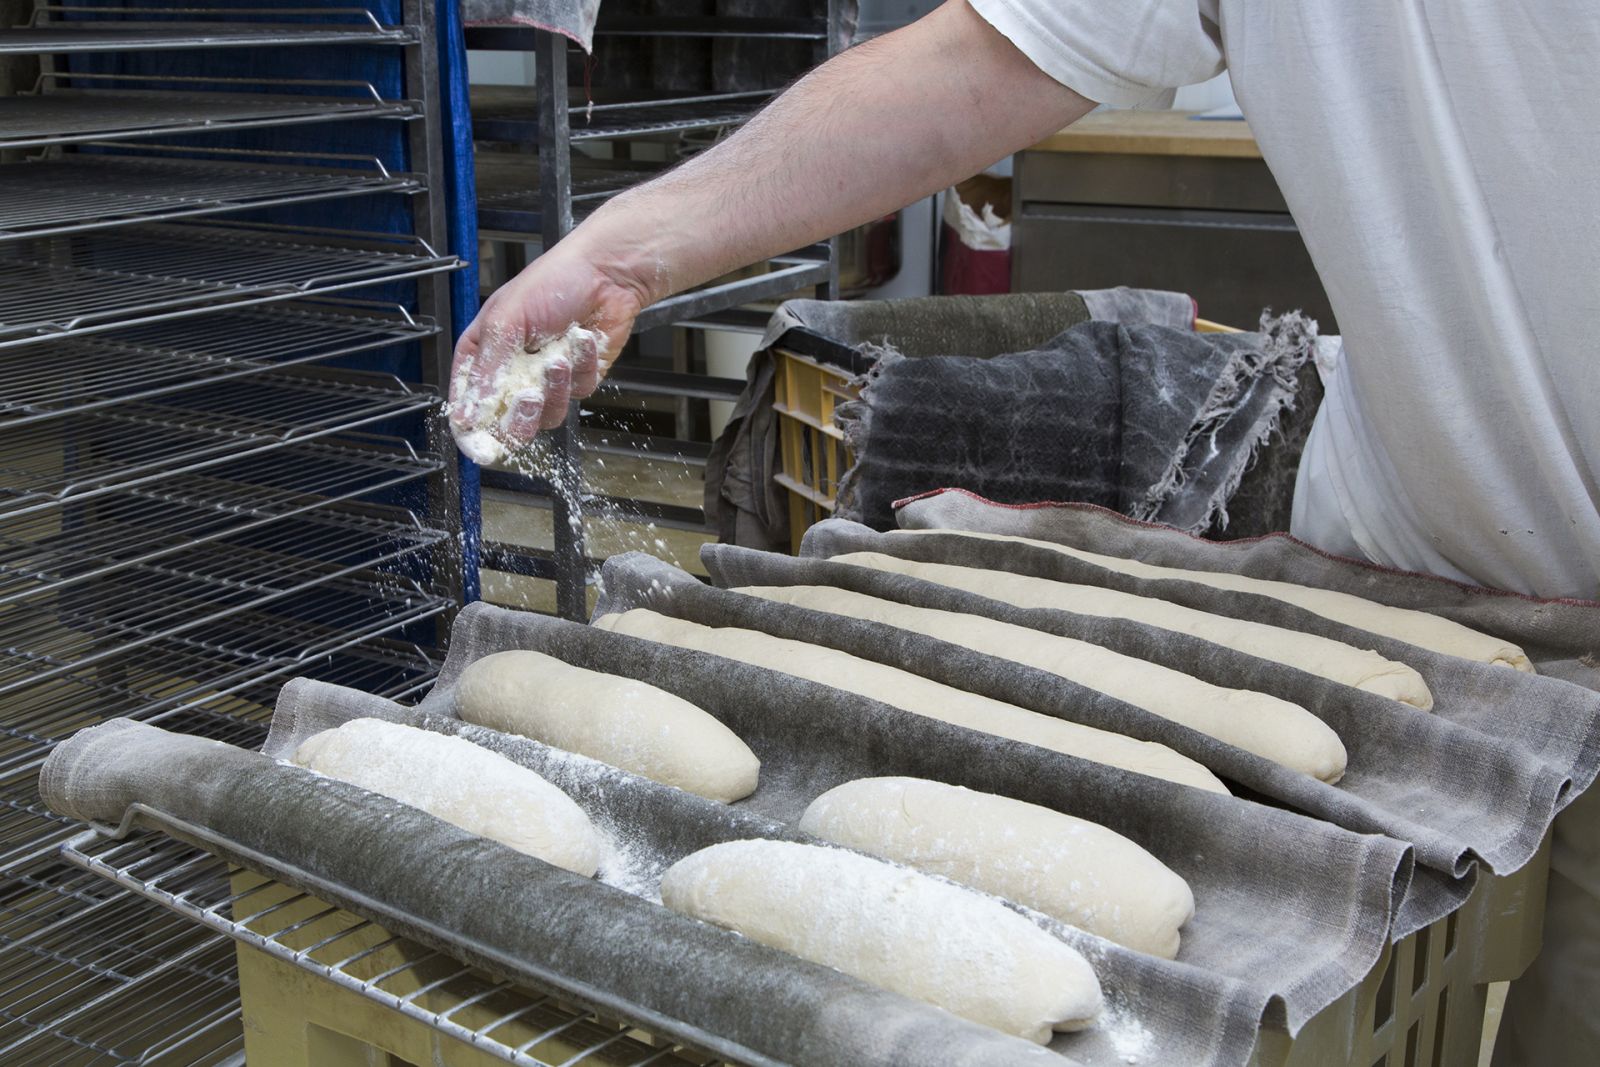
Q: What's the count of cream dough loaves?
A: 8